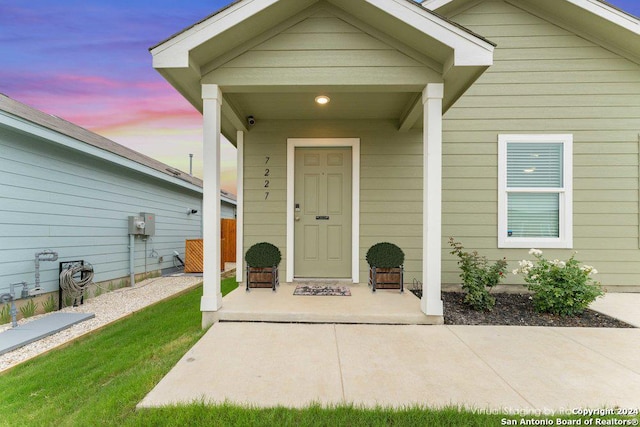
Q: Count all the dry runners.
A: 1